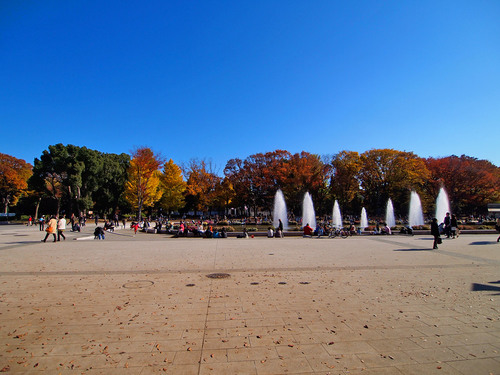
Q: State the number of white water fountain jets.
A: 7